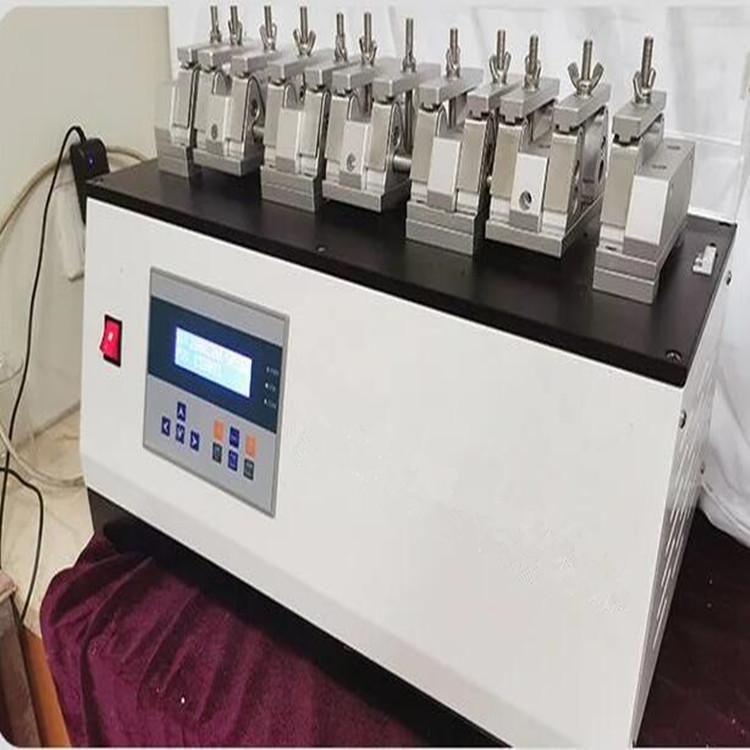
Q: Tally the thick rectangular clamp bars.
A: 12